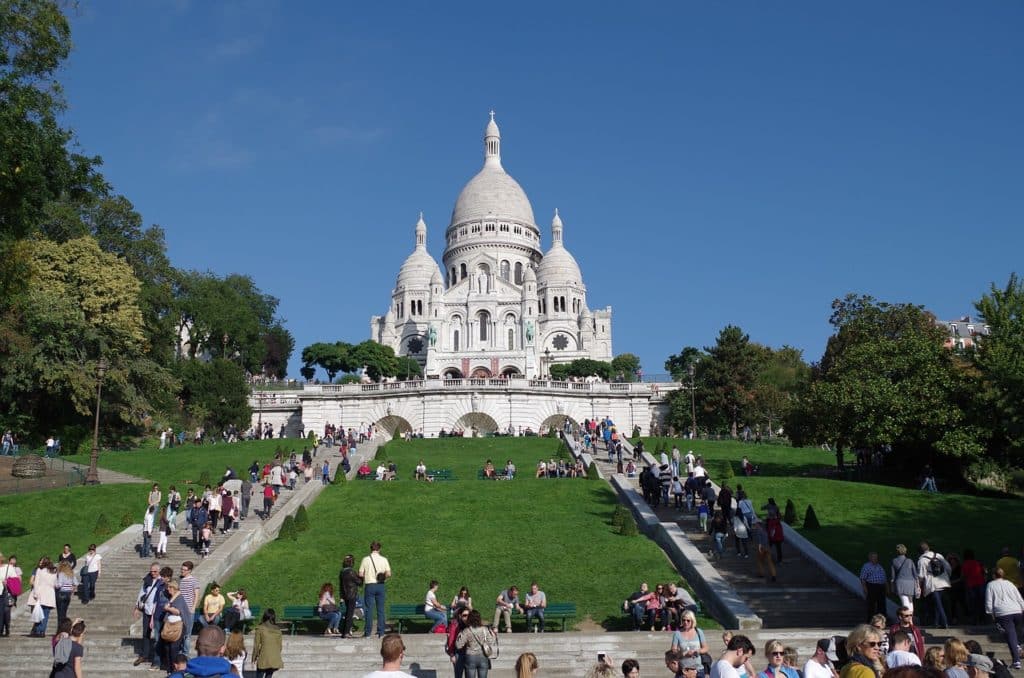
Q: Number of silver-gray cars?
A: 0